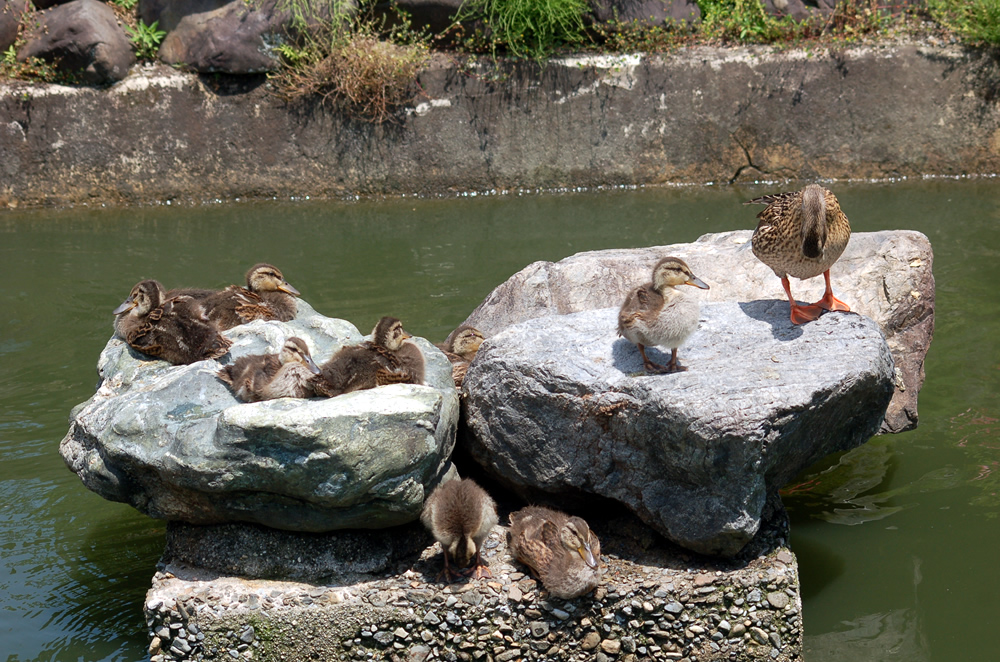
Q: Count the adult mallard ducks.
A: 1